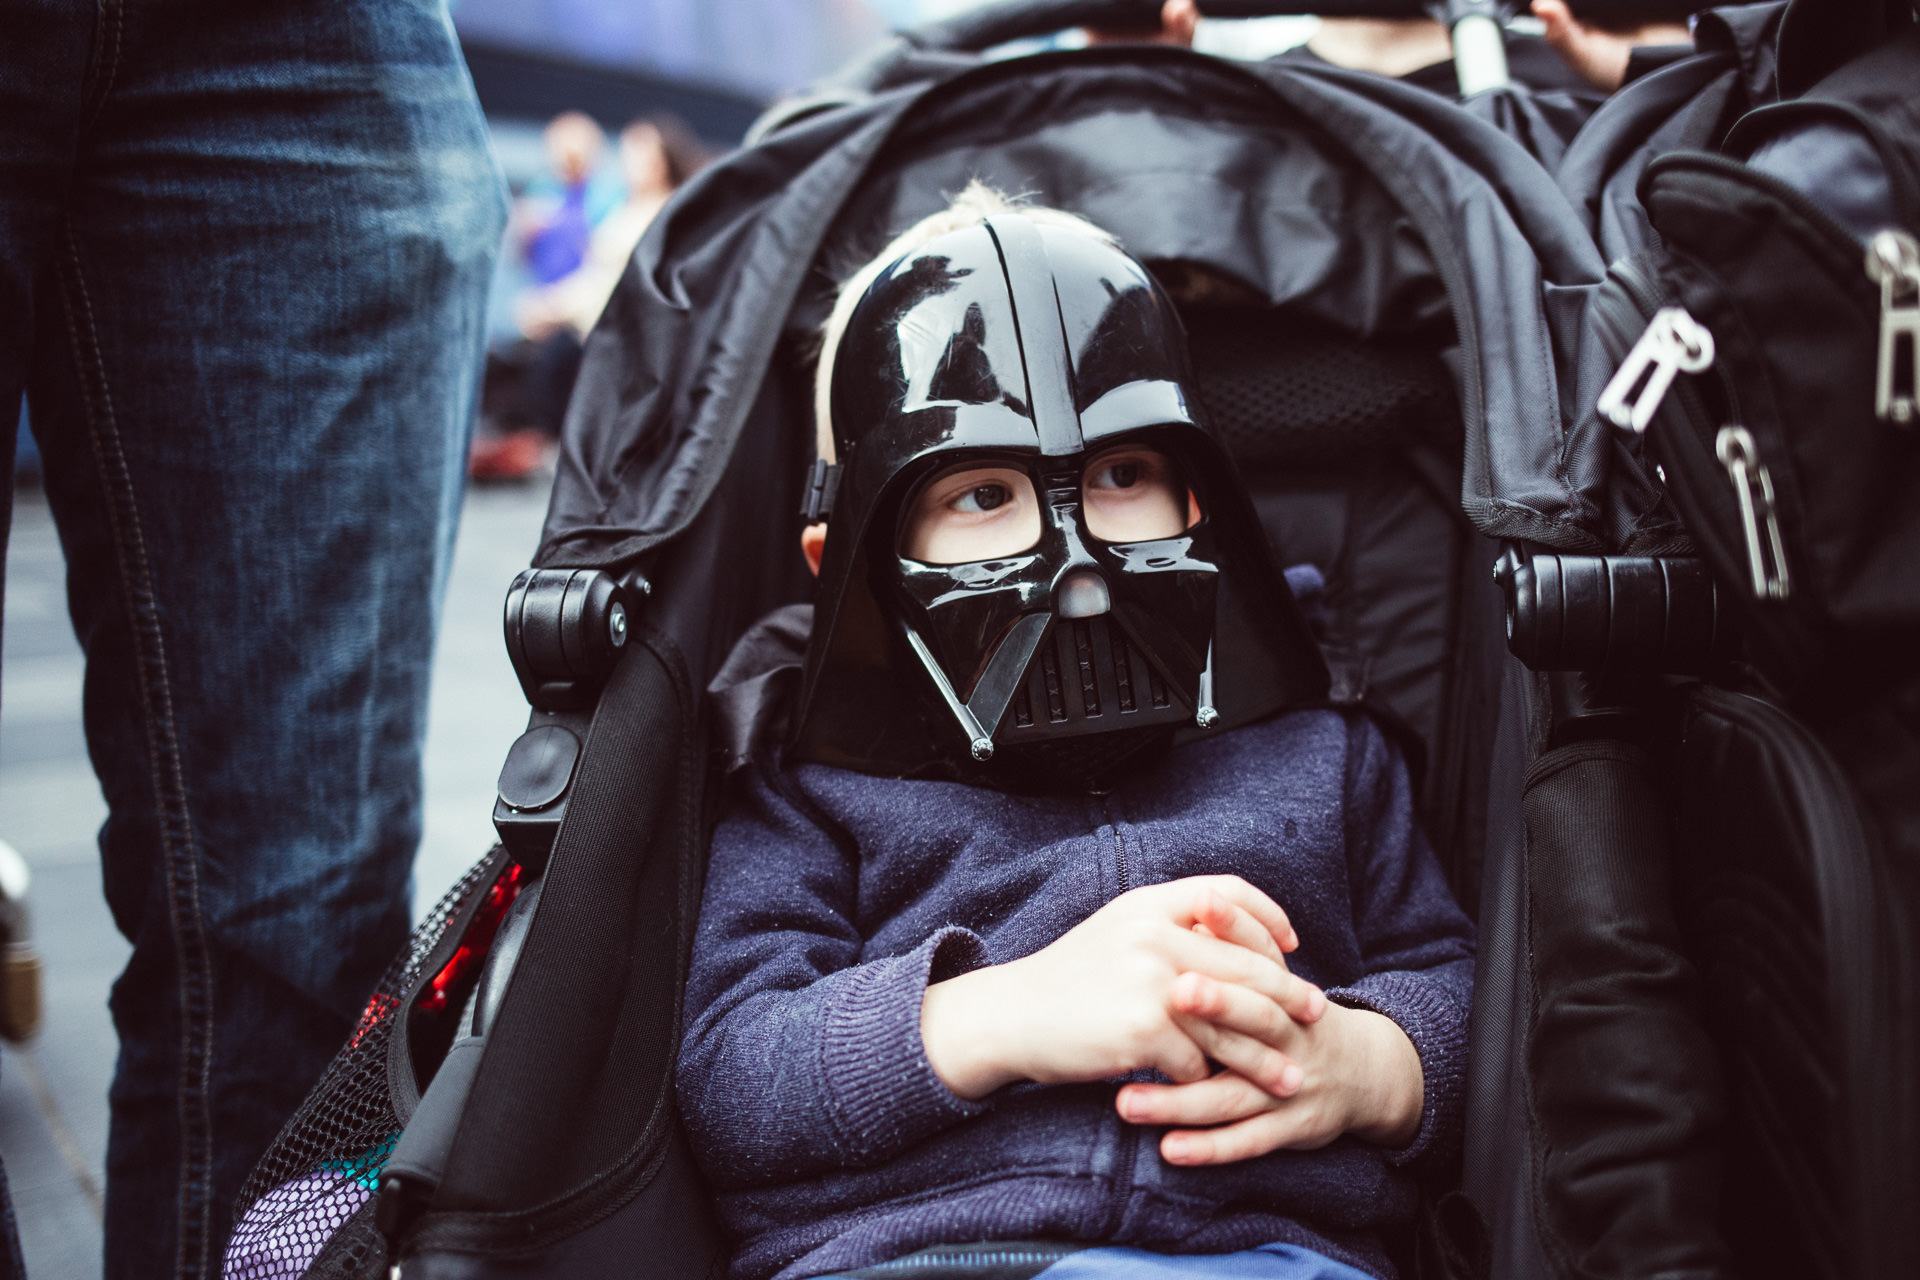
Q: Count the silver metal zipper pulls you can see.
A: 3